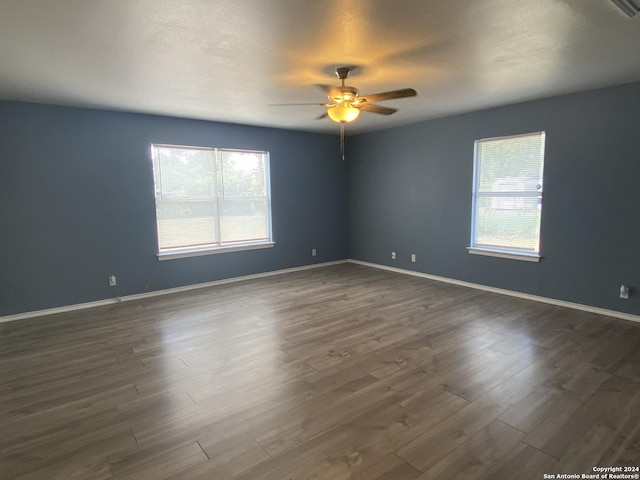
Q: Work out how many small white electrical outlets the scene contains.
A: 5